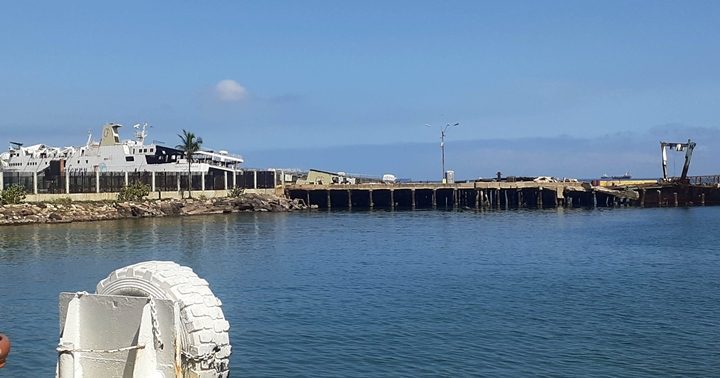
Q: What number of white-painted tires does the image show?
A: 1